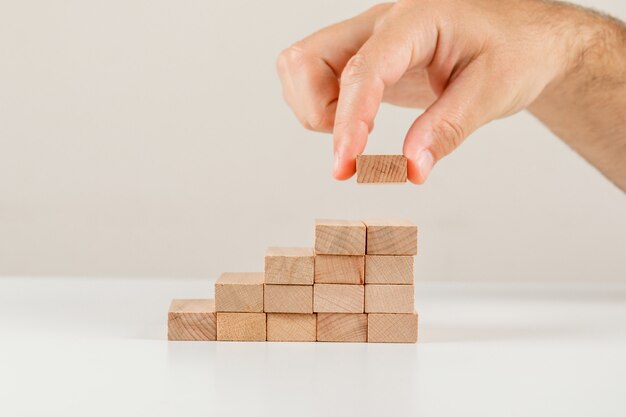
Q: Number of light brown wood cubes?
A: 15